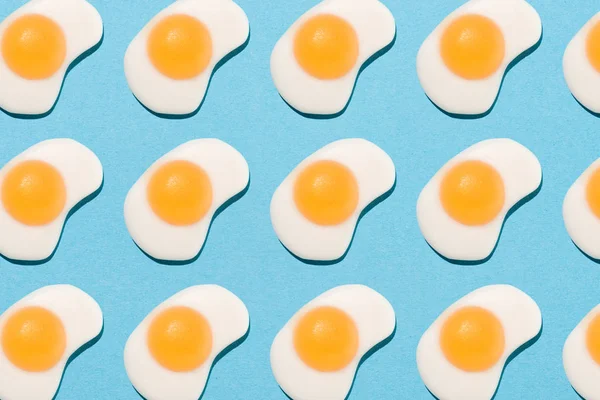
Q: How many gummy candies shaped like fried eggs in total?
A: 15